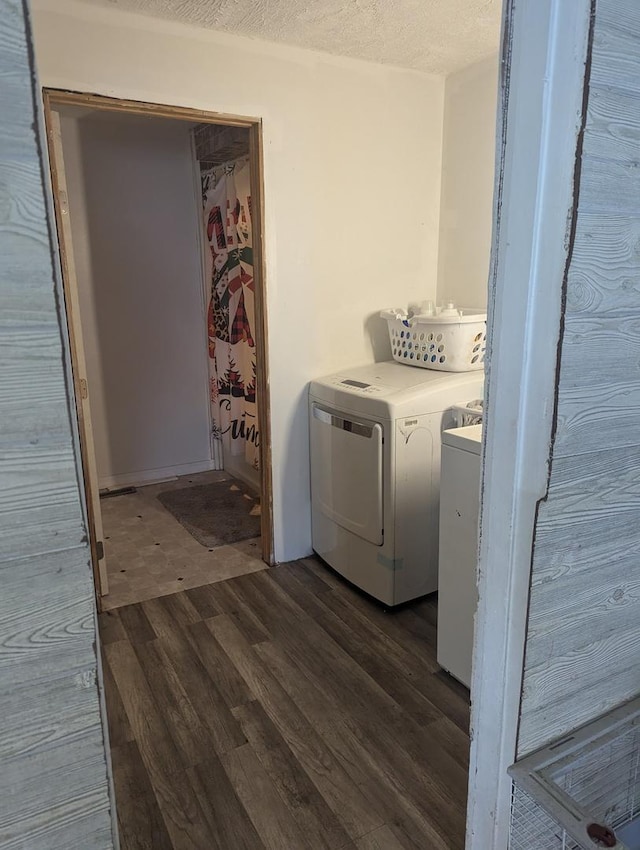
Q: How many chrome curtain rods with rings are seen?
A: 1